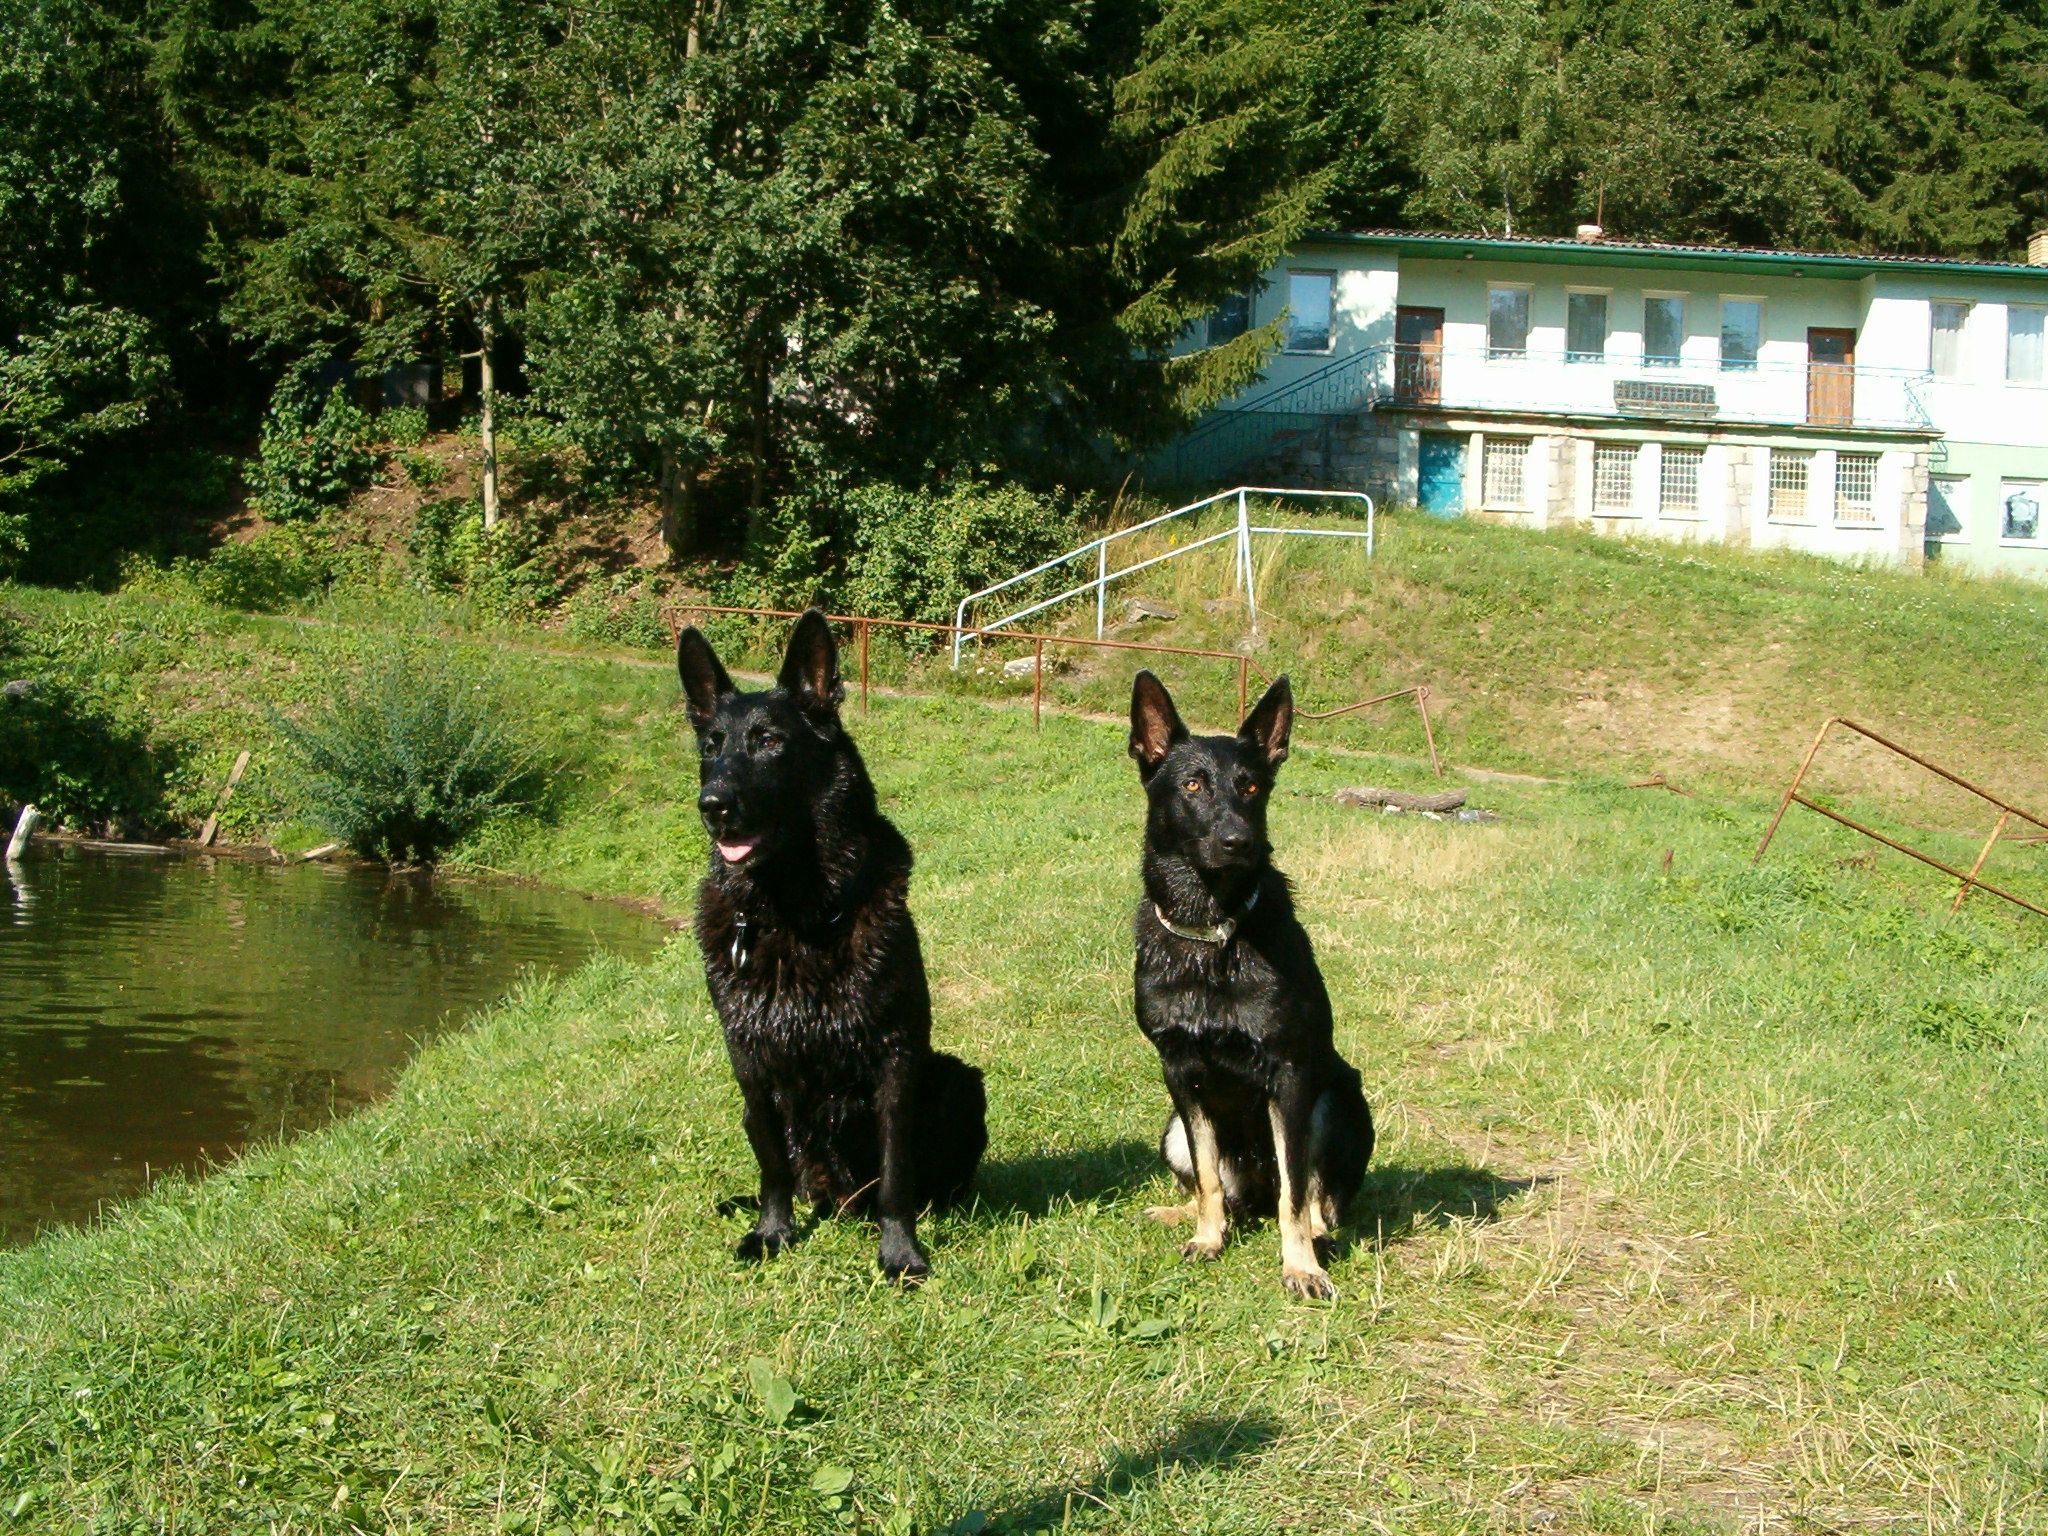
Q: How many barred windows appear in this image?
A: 5